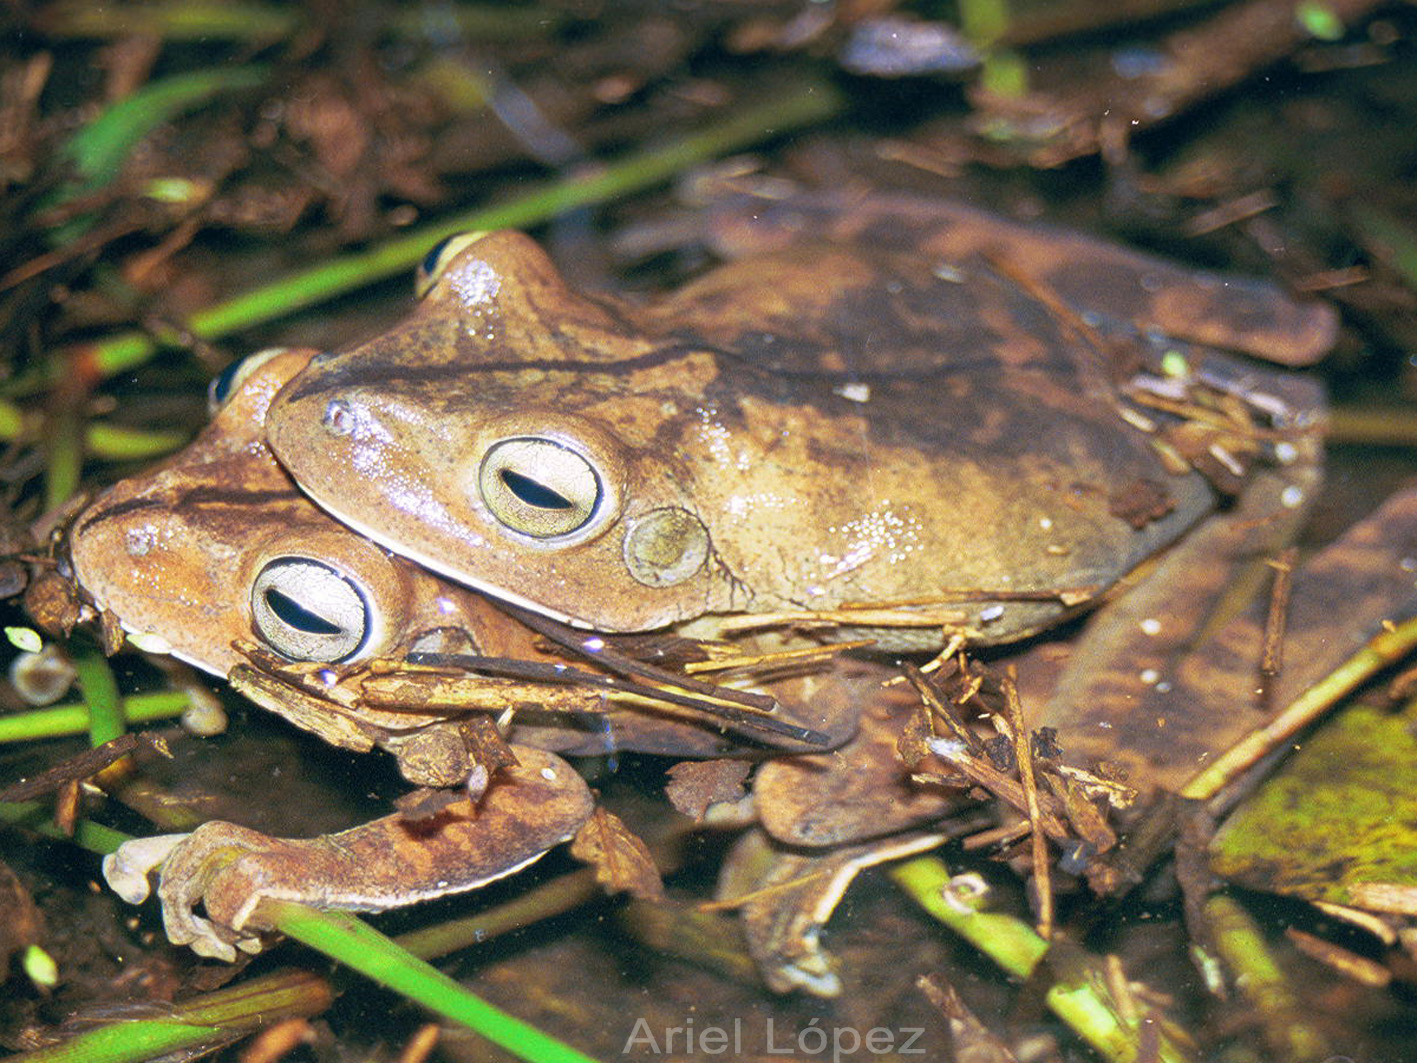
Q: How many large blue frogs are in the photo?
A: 0